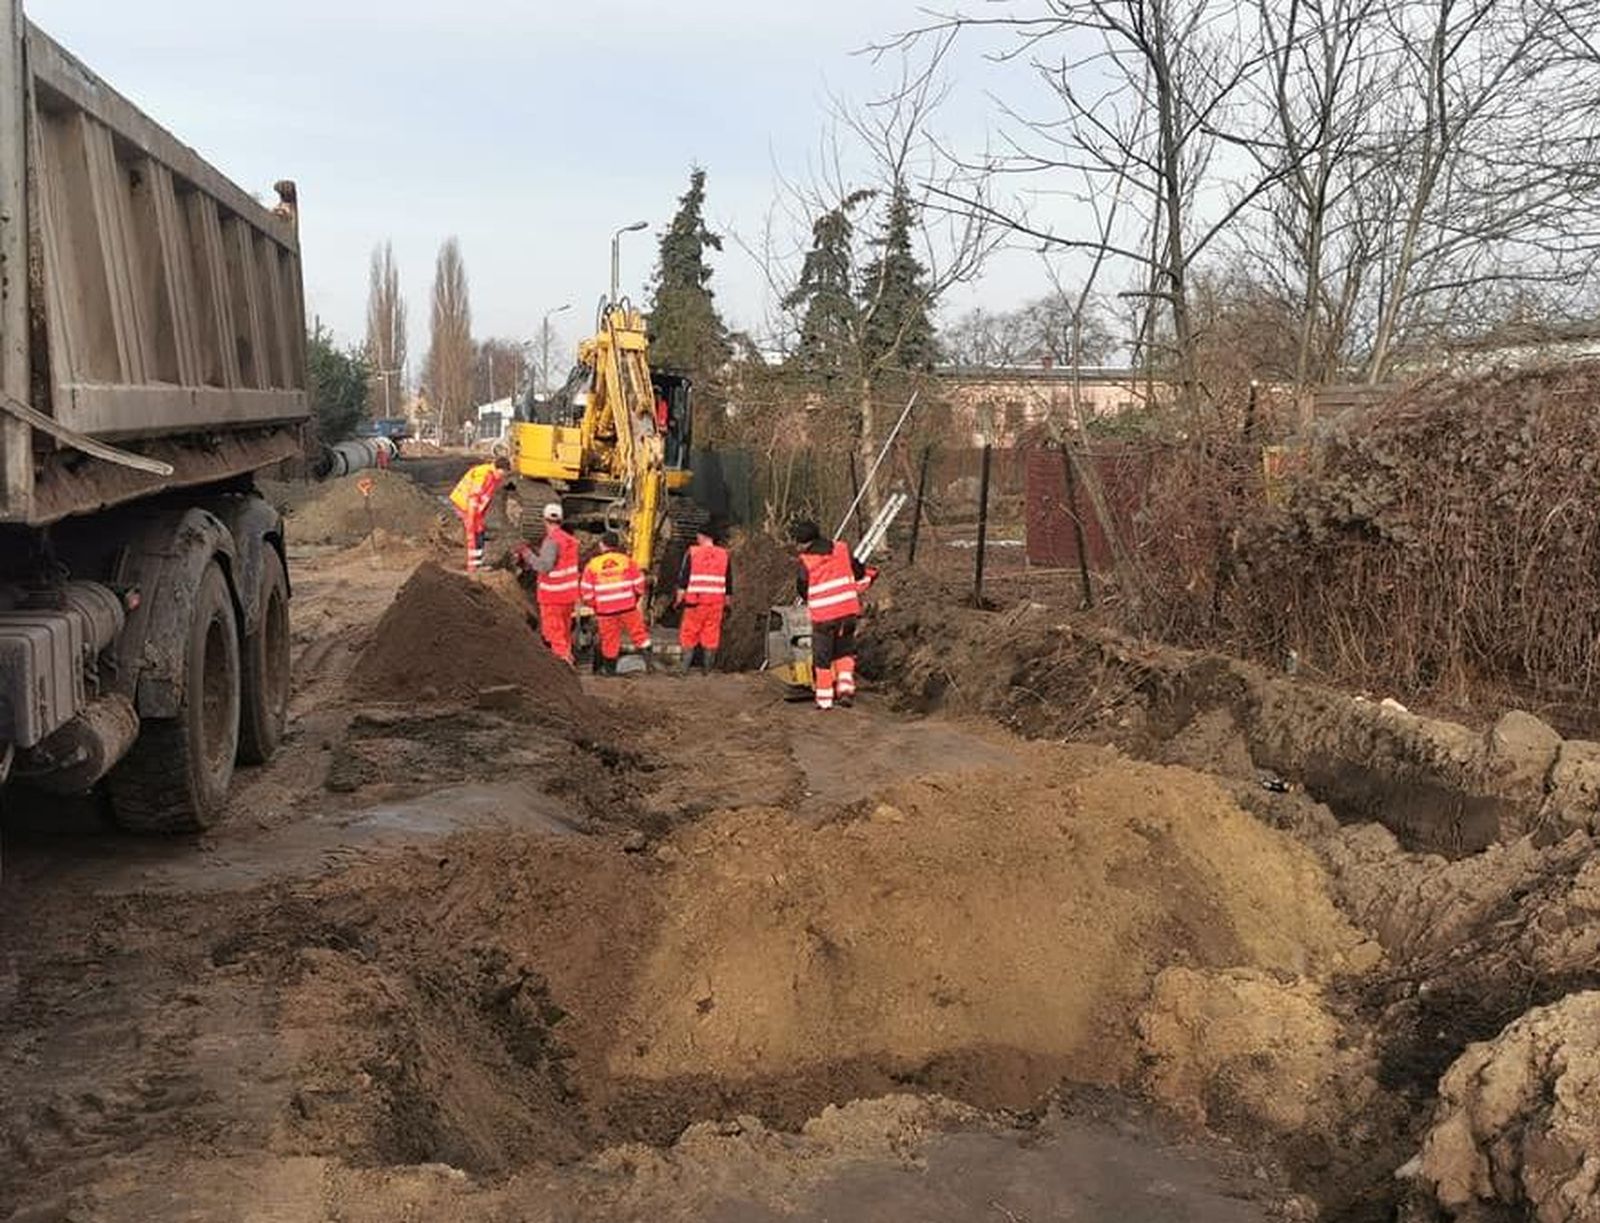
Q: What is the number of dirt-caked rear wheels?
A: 2